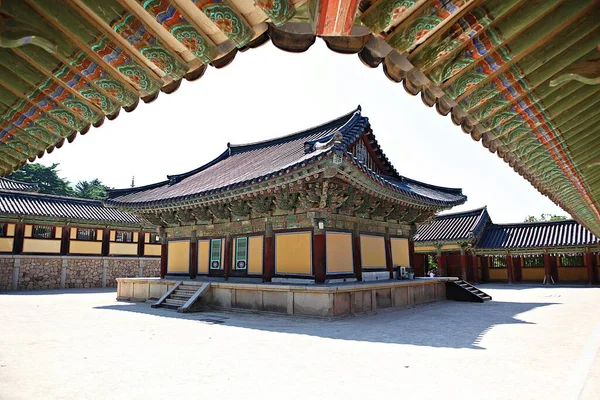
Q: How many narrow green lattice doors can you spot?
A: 2